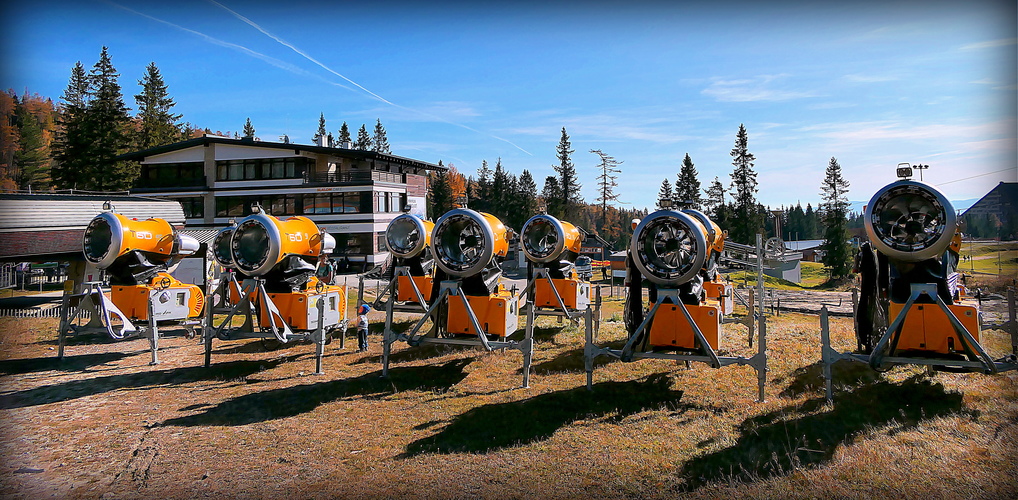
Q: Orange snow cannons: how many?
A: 9